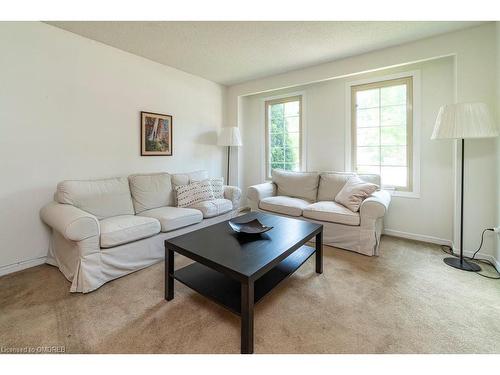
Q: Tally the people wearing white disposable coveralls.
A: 0